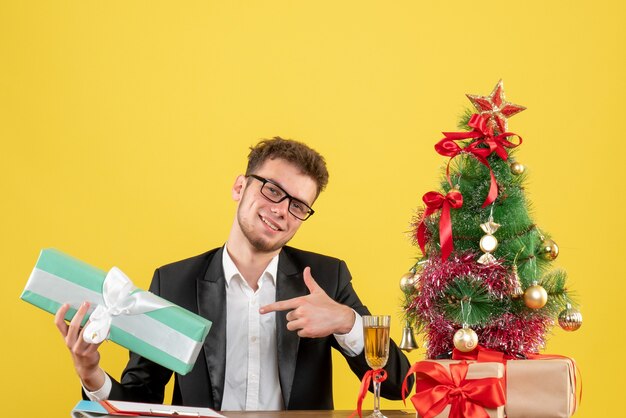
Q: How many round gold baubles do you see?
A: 6